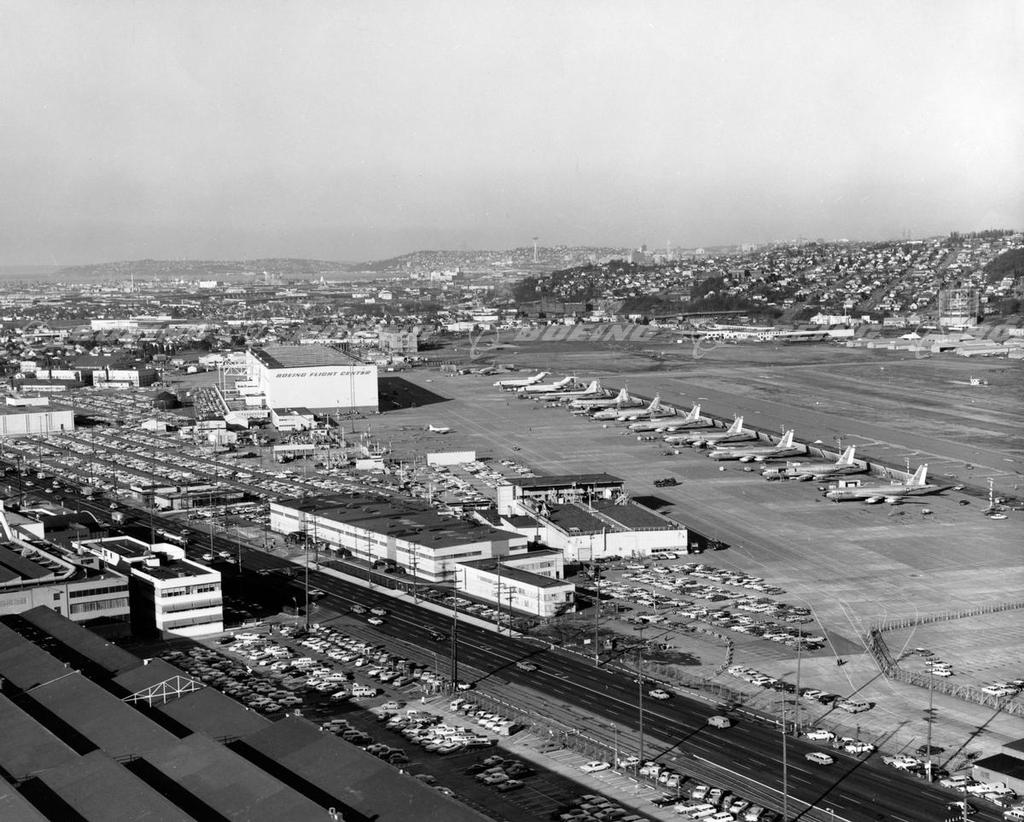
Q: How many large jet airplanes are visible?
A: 10